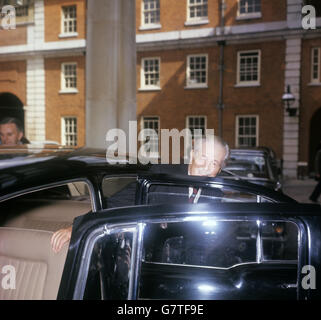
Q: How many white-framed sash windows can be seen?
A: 13